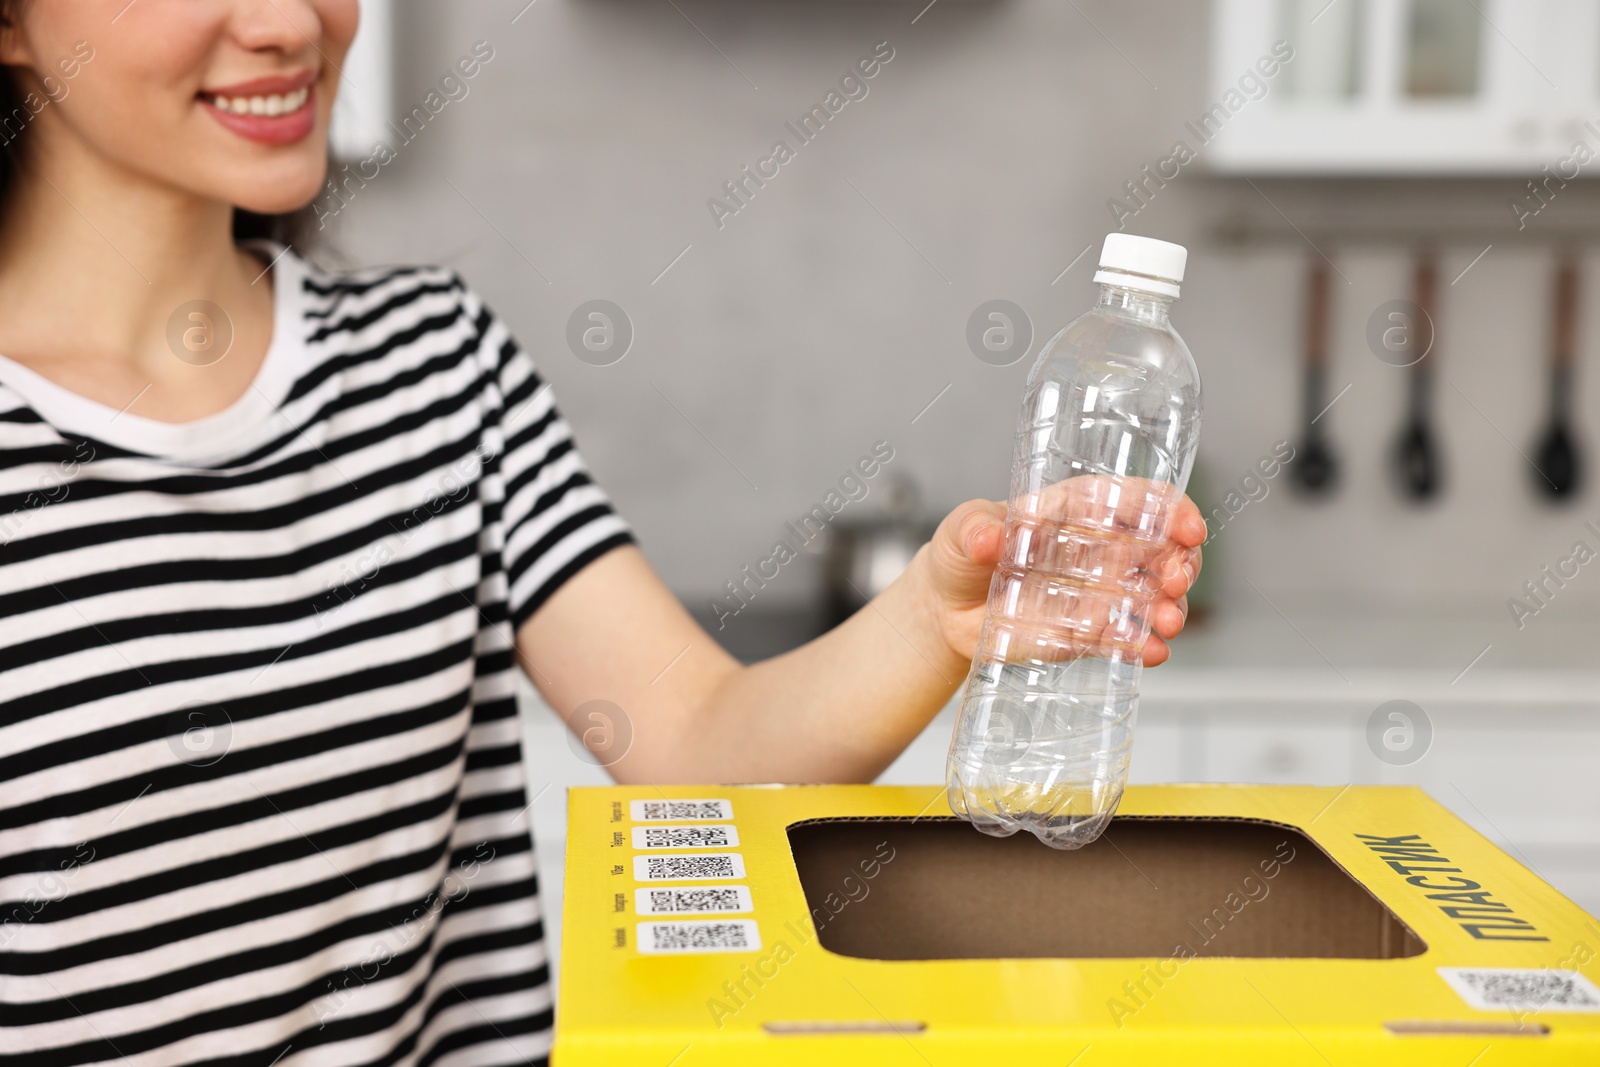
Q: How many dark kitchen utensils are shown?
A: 3